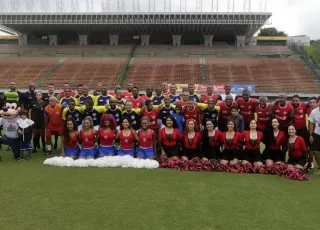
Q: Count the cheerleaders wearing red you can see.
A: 12